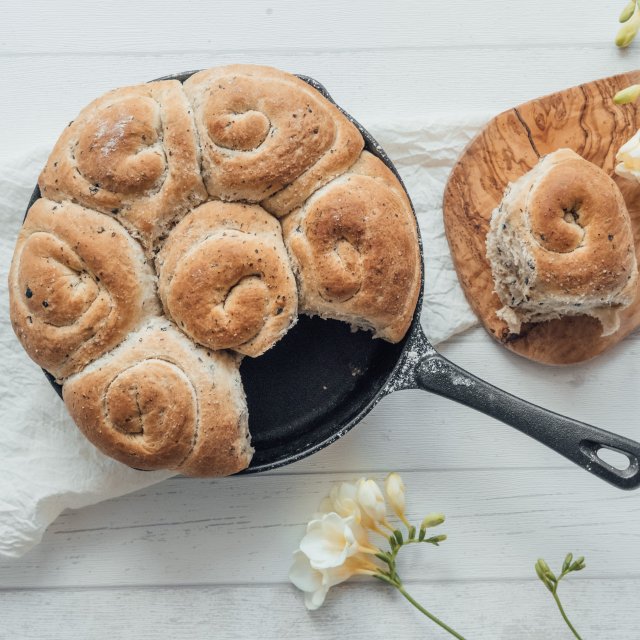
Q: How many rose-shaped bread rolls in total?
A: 7